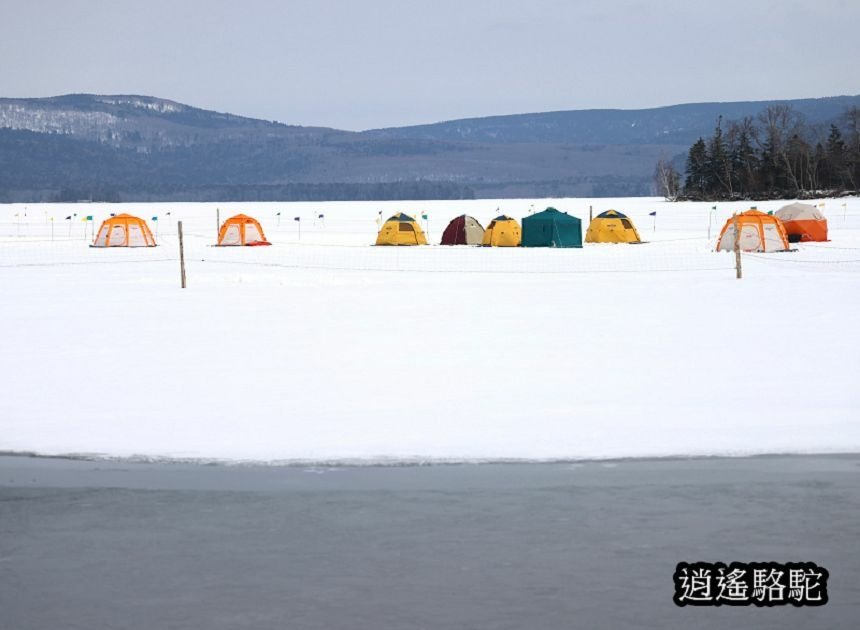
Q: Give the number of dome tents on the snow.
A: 9